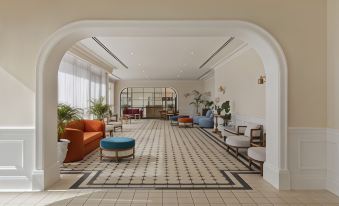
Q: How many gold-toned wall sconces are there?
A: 2